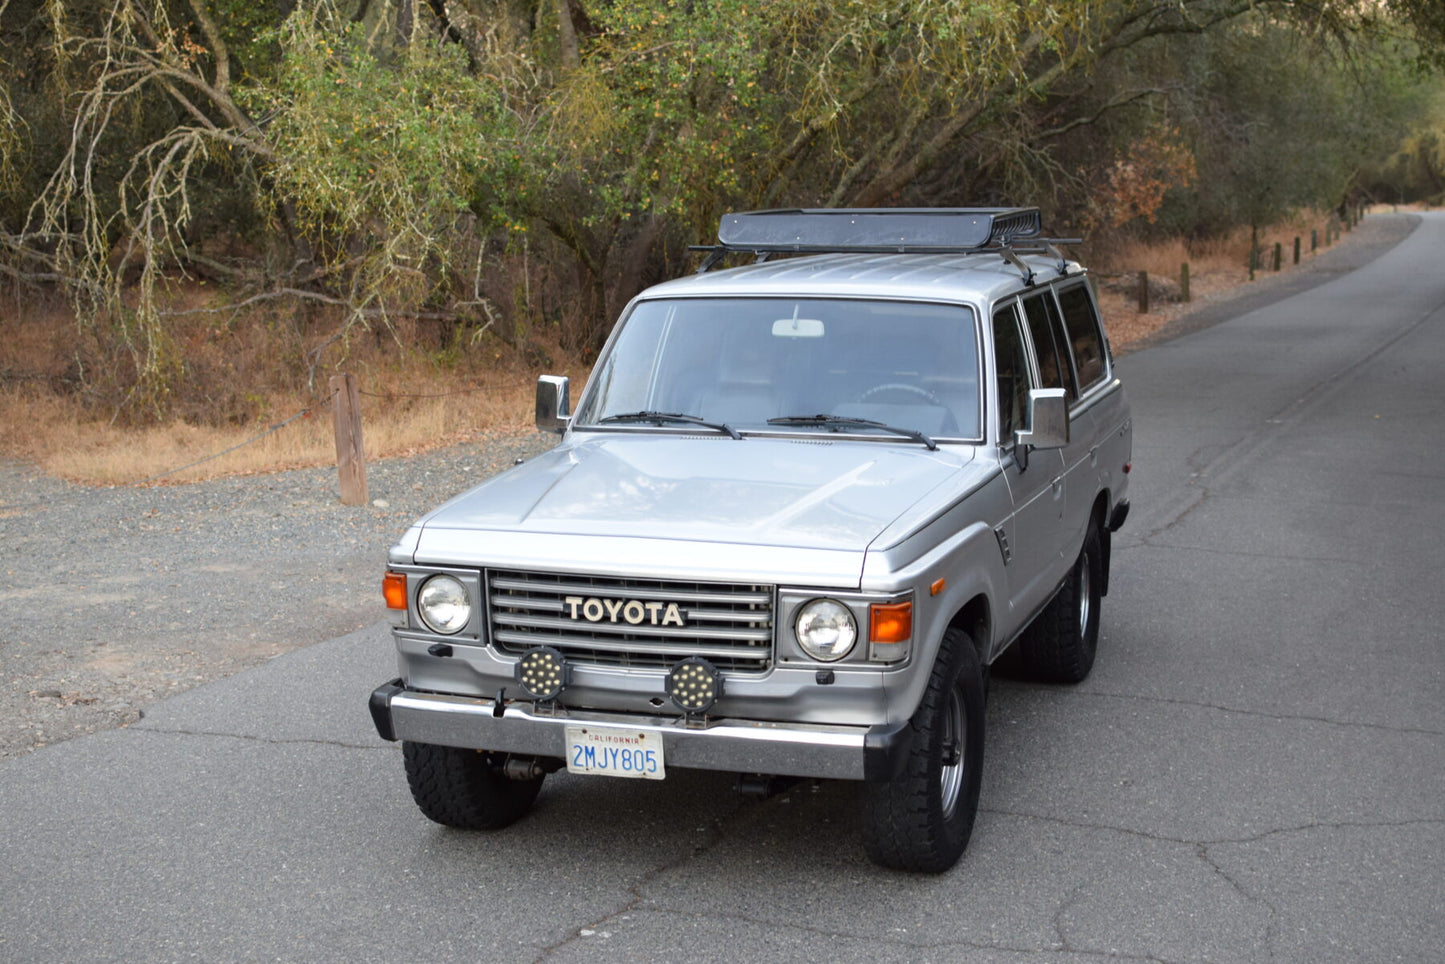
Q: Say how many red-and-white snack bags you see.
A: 0